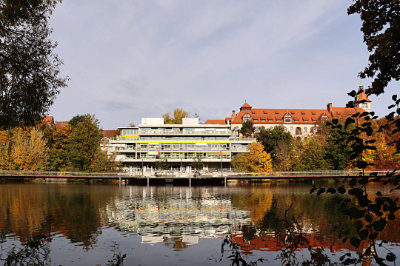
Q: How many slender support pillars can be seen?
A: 4